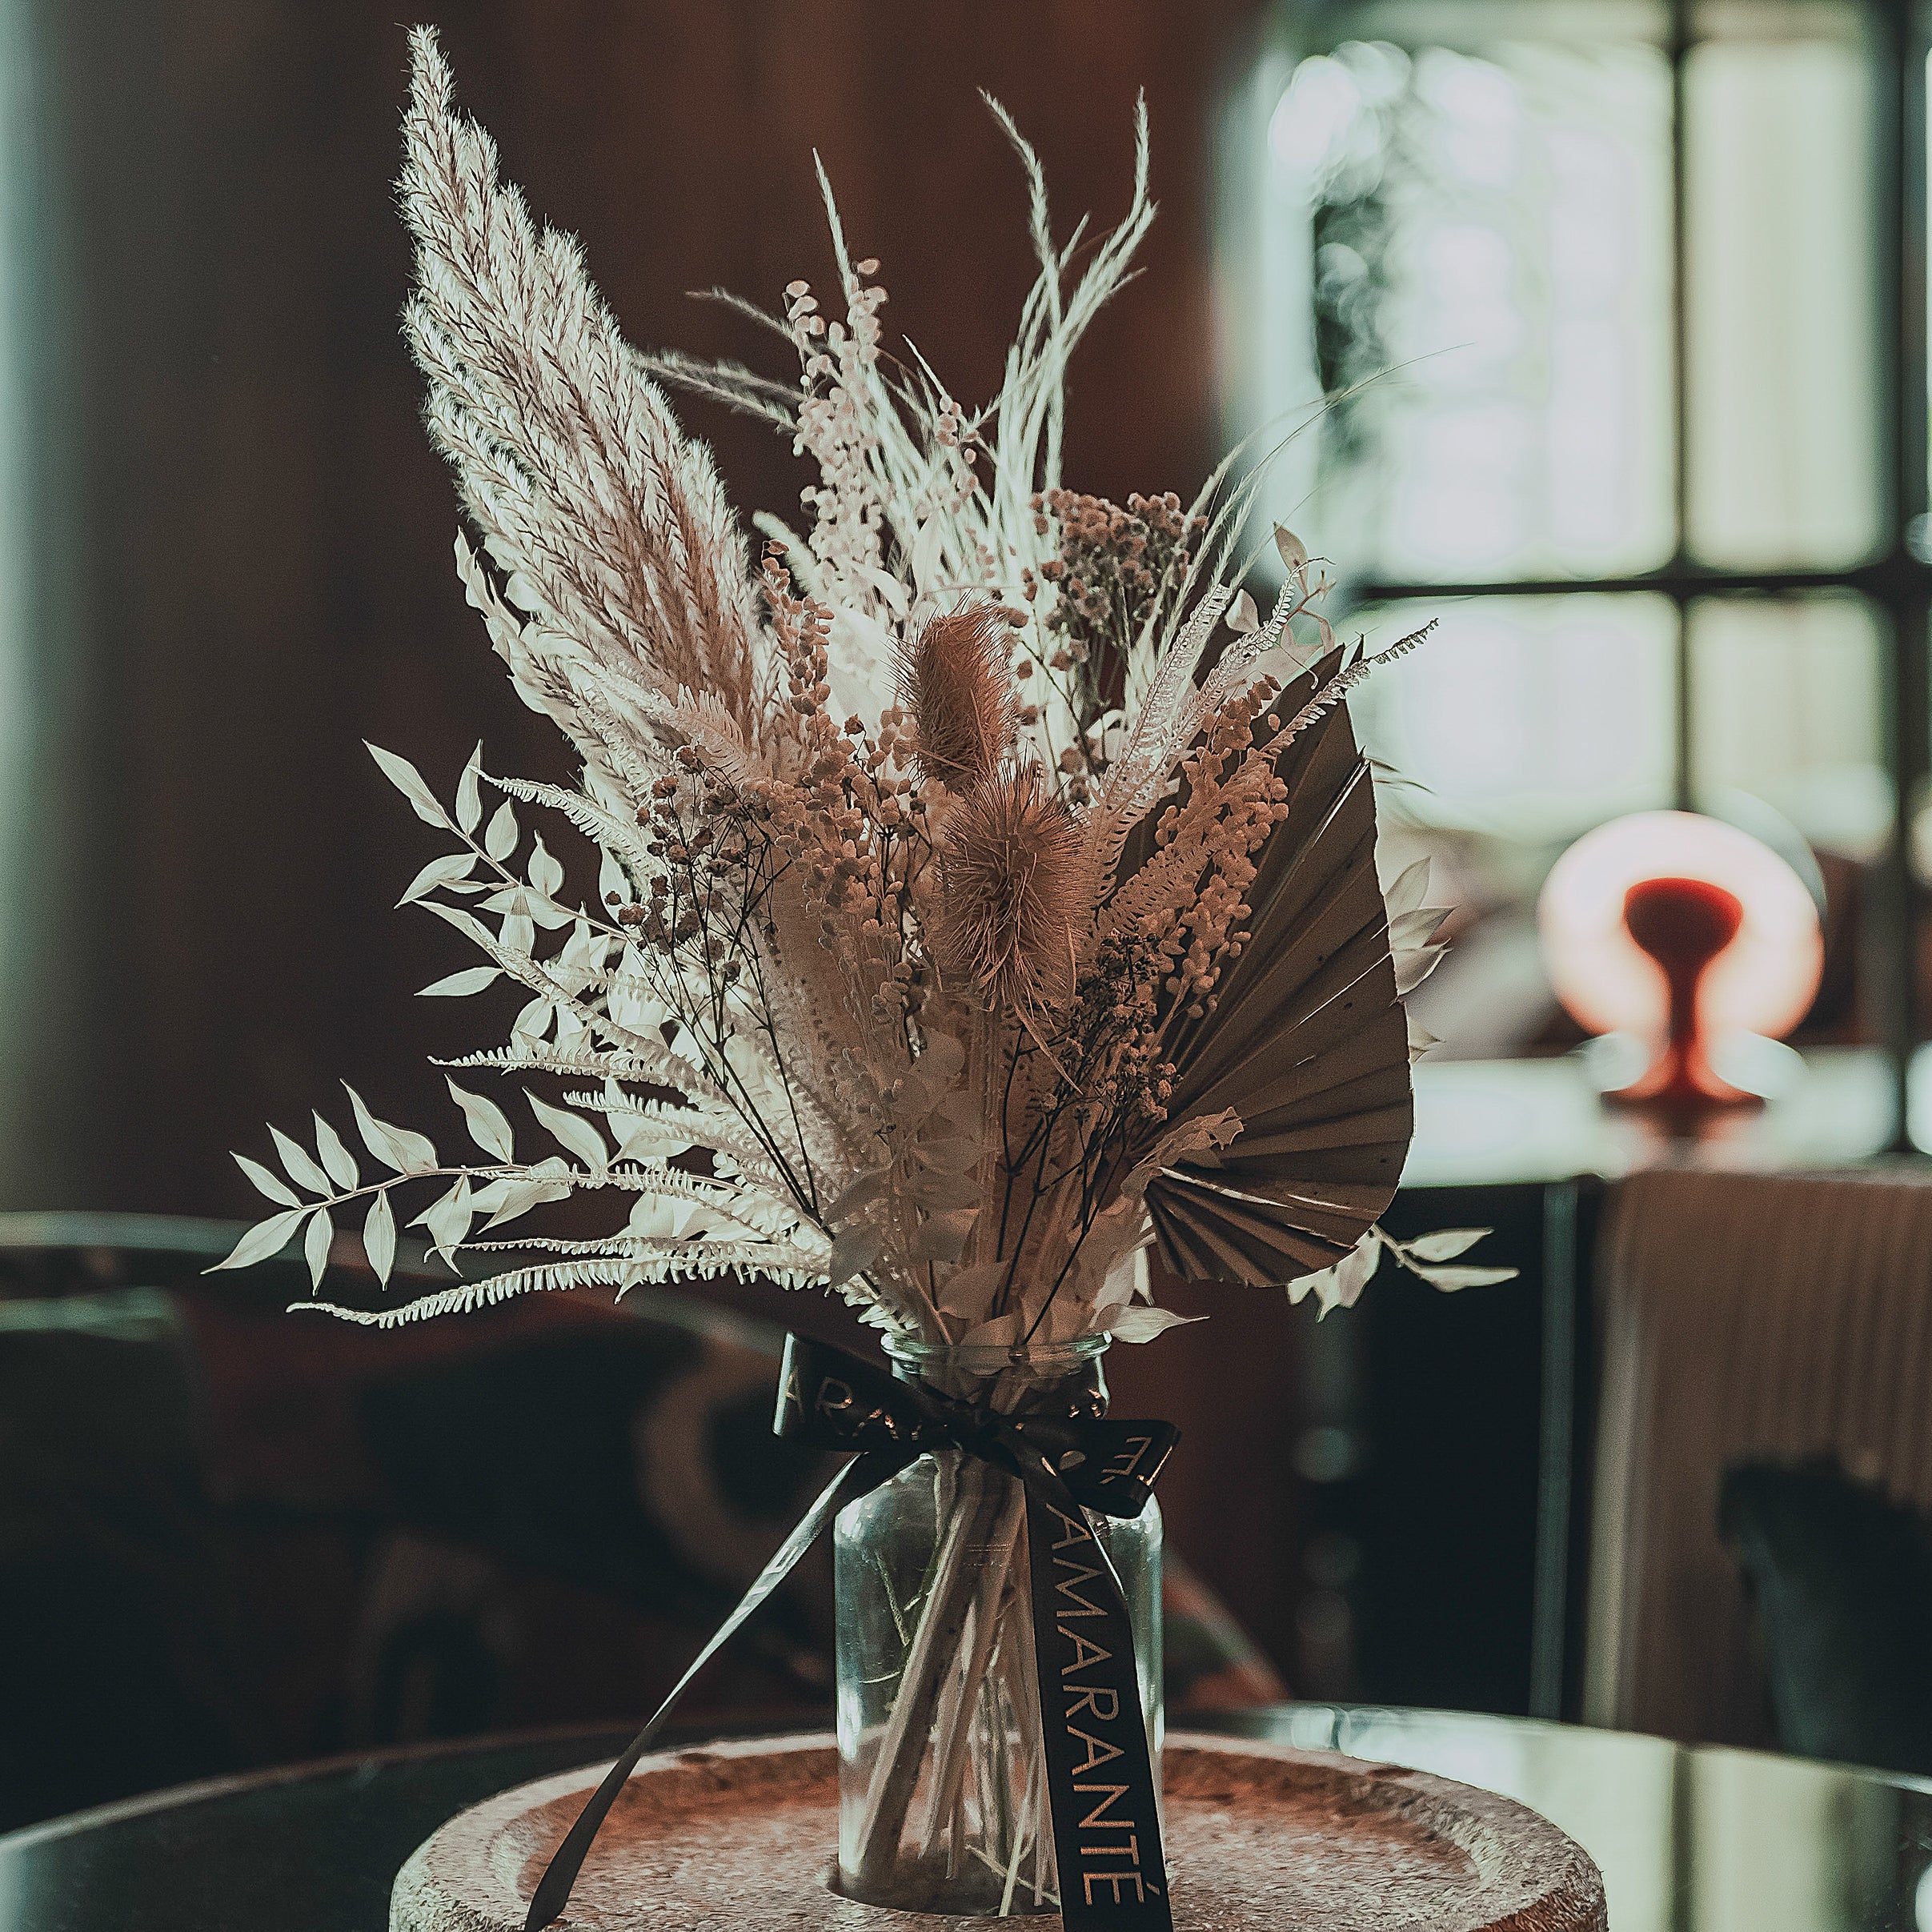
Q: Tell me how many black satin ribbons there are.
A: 1